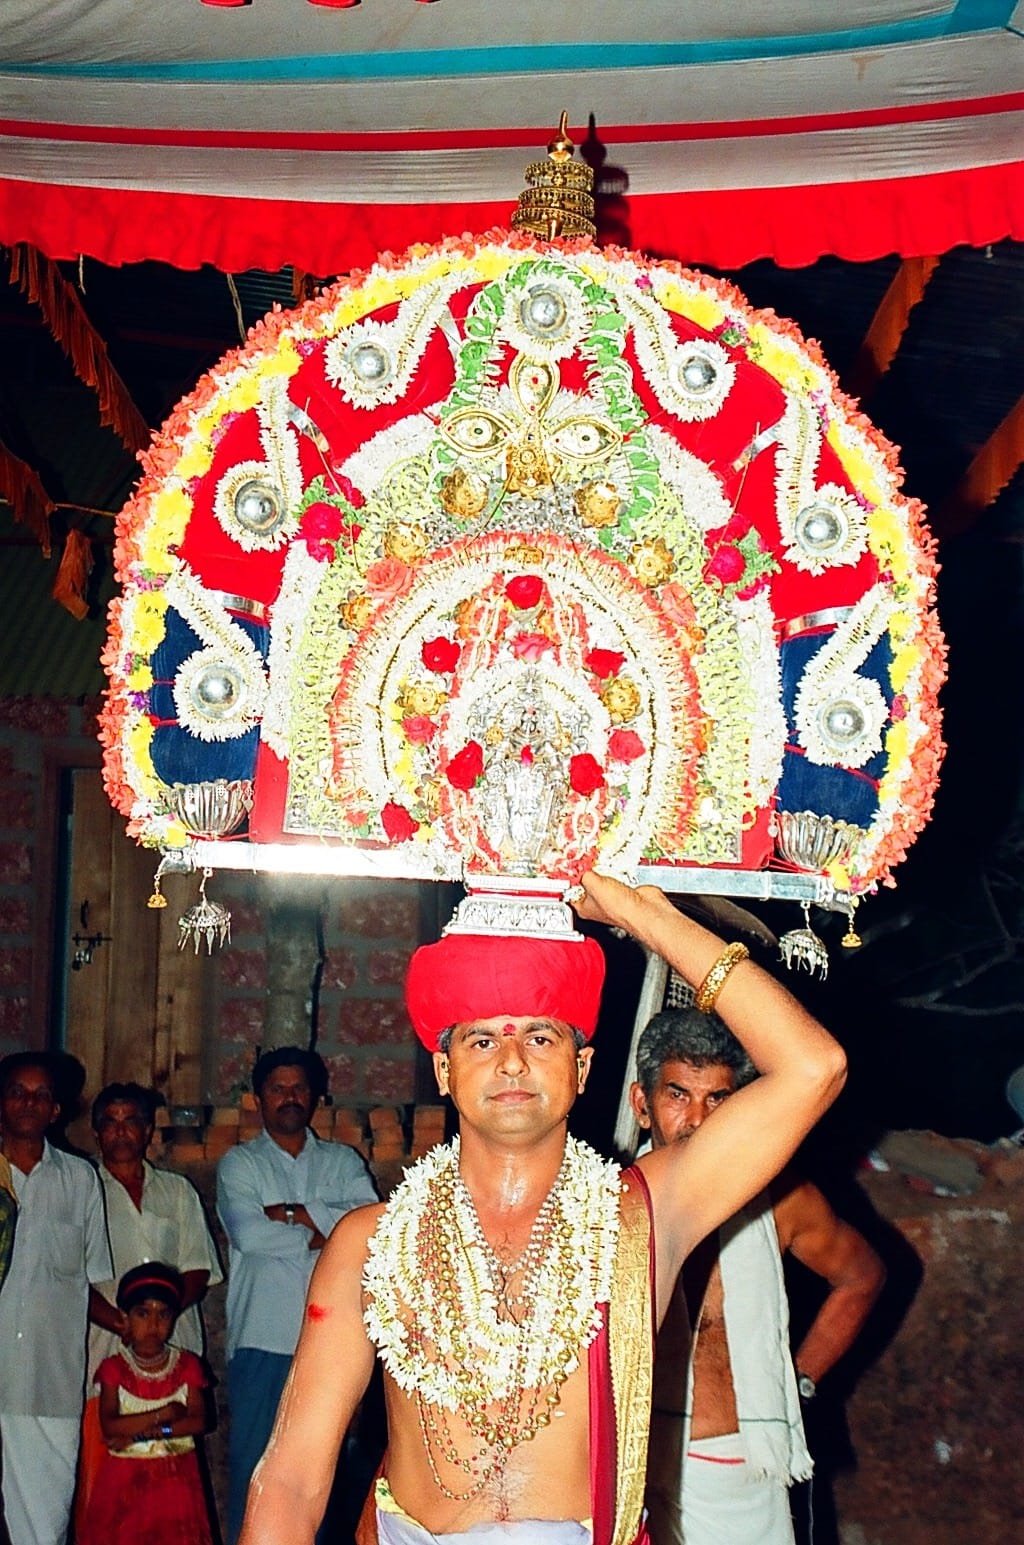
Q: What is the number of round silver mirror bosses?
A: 7